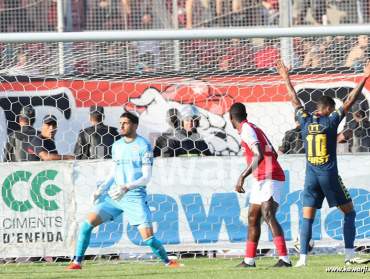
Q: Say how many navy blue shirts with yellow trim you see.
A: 1